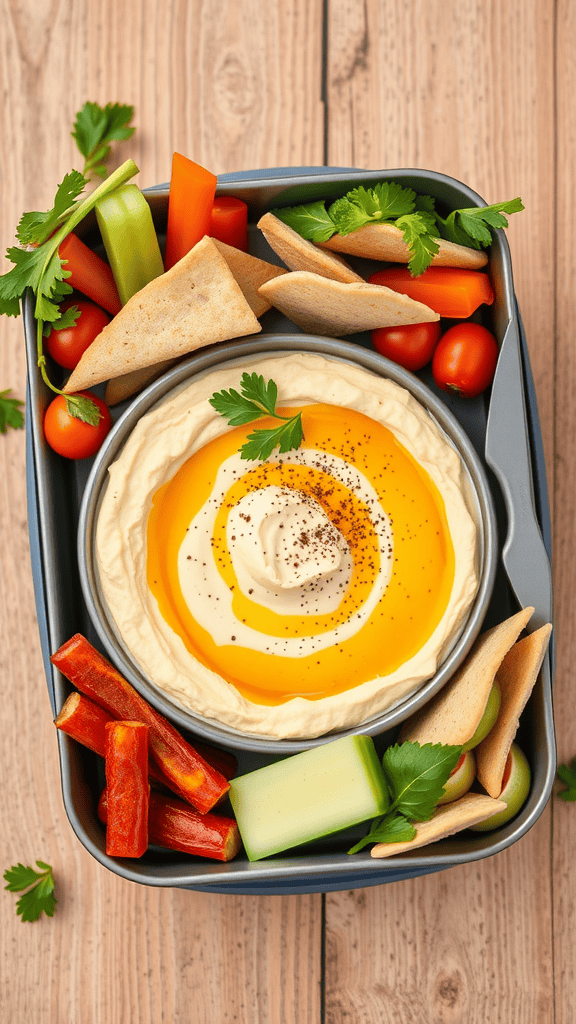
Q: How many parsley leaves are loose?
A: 4